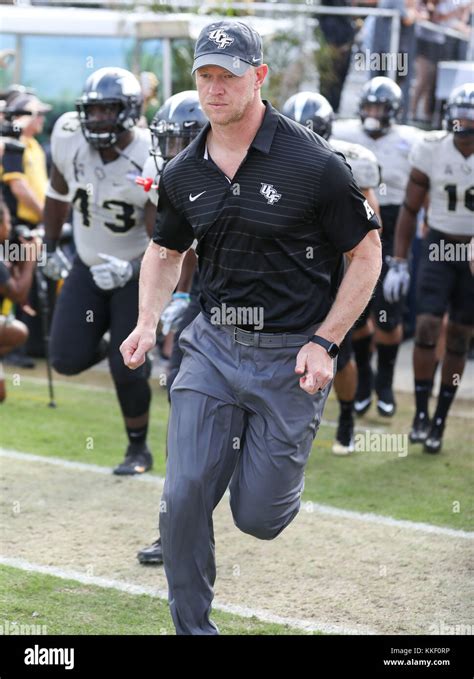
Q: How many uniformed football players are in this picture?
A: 5